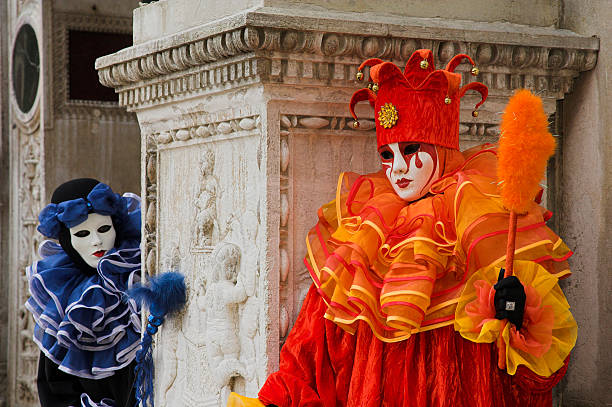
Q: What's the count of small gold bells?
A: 8